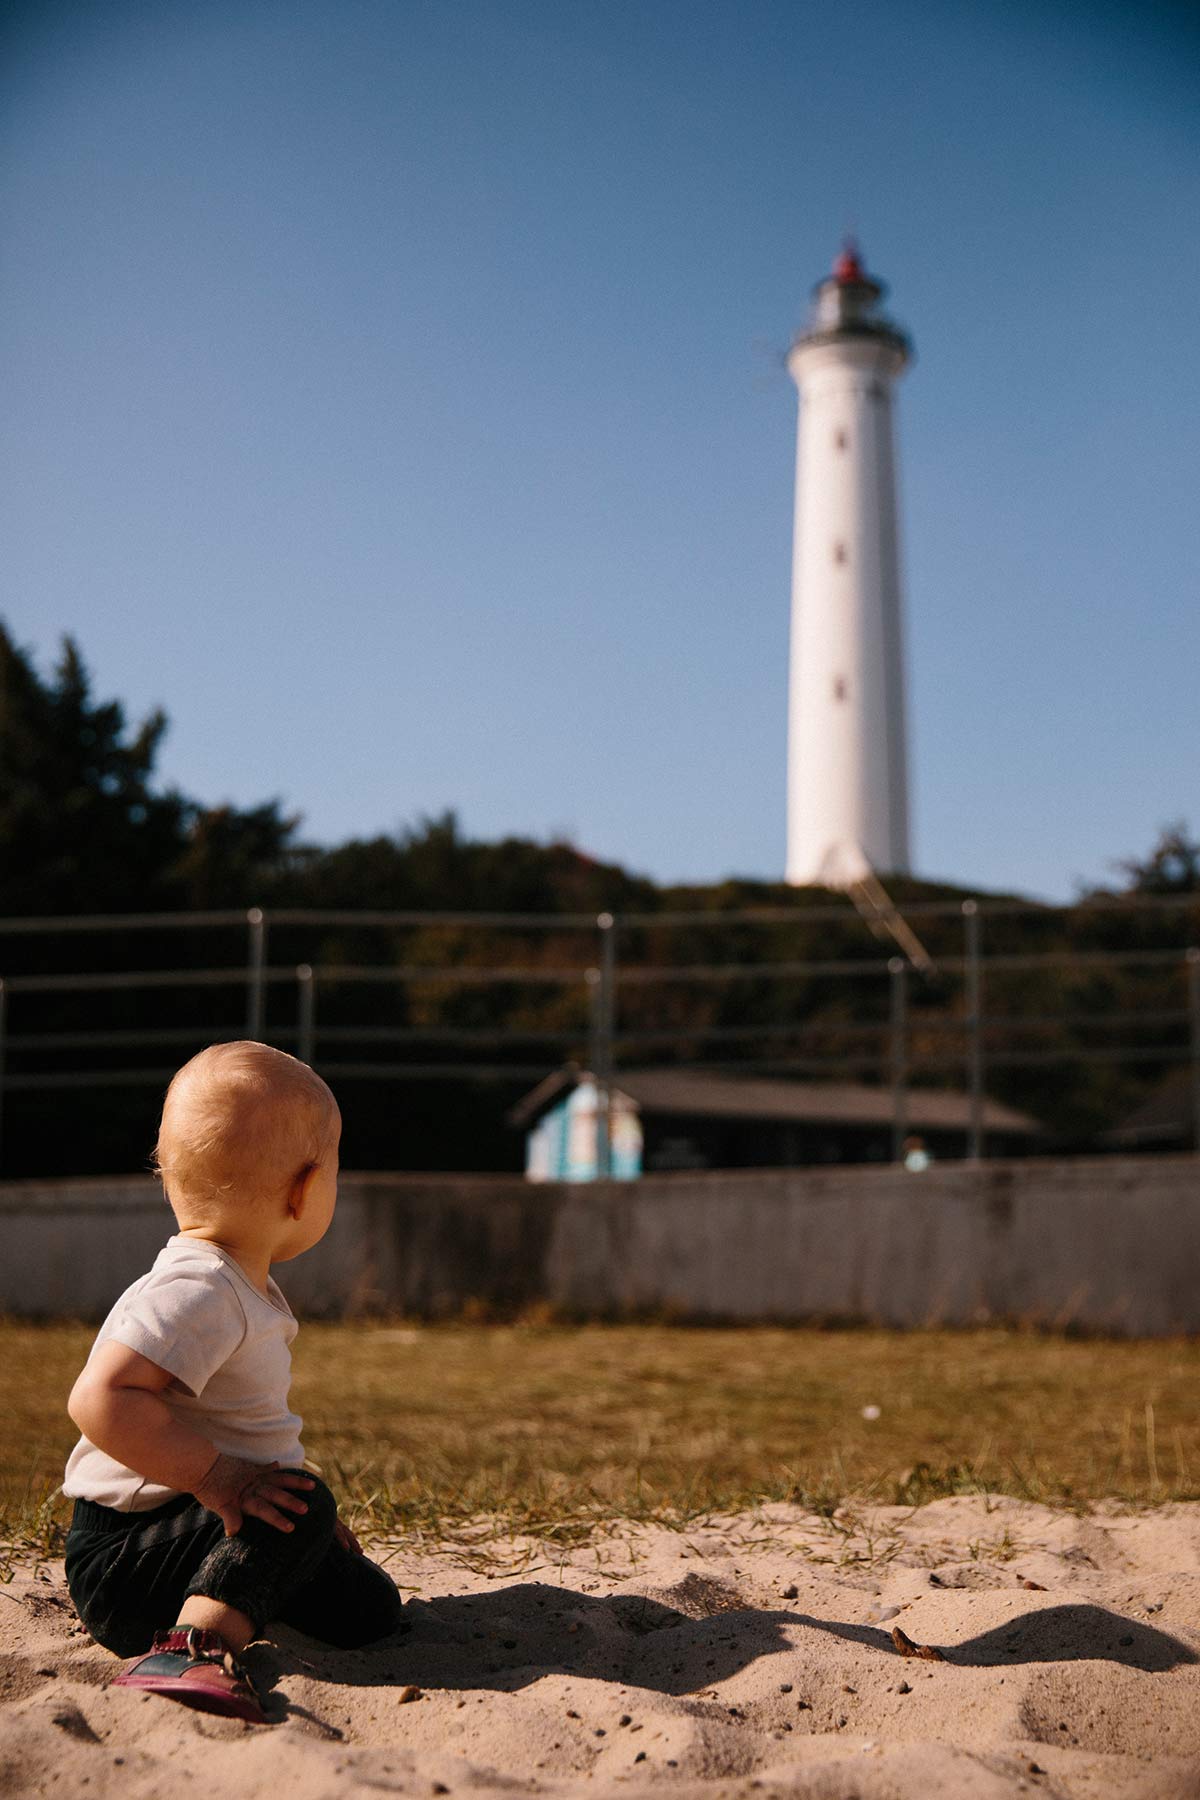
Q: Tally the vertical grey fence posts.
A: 8